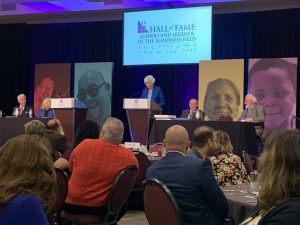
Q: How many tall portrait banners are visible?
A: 4